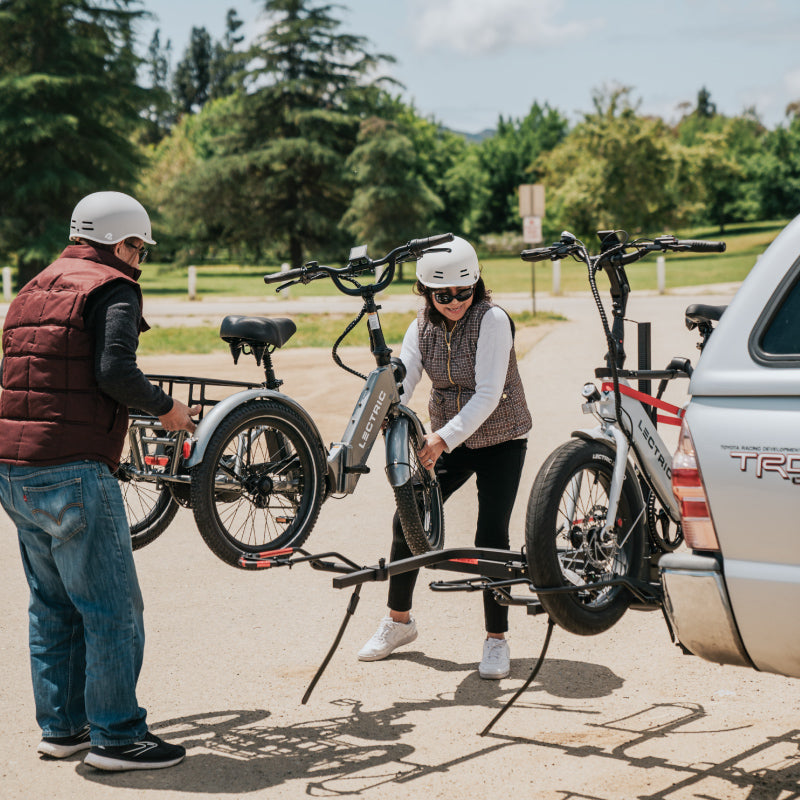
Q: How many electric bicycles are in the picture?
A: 2